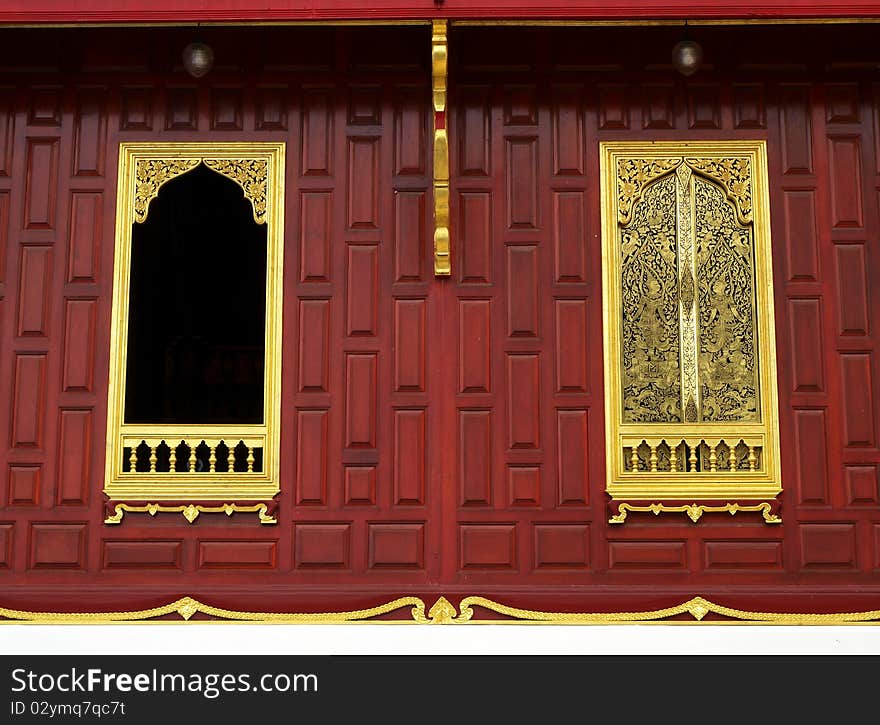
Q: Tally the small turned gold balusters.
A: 14